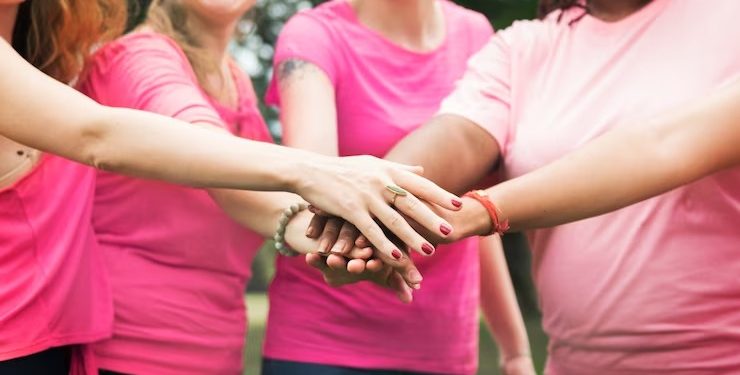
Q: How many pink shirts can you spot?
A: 4